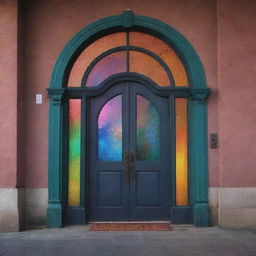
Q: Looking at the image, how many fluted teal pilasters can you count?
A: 2